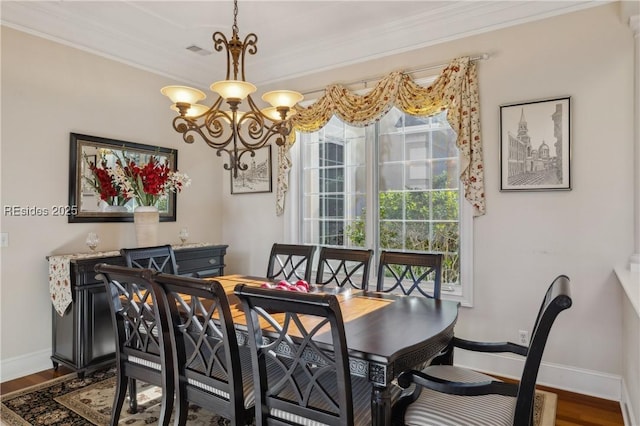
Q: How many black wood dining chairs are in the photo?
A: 8